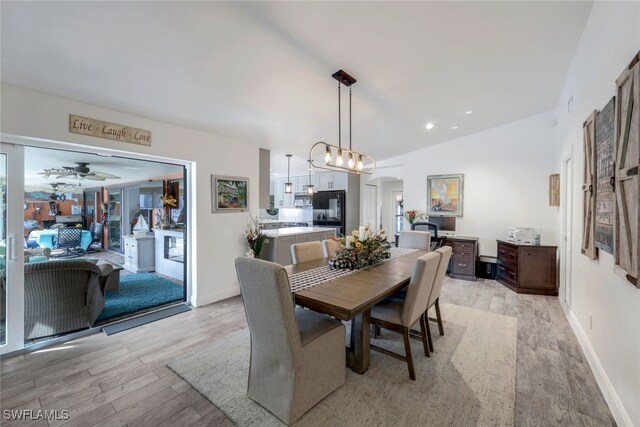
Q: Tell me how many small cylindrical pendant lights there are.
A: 2